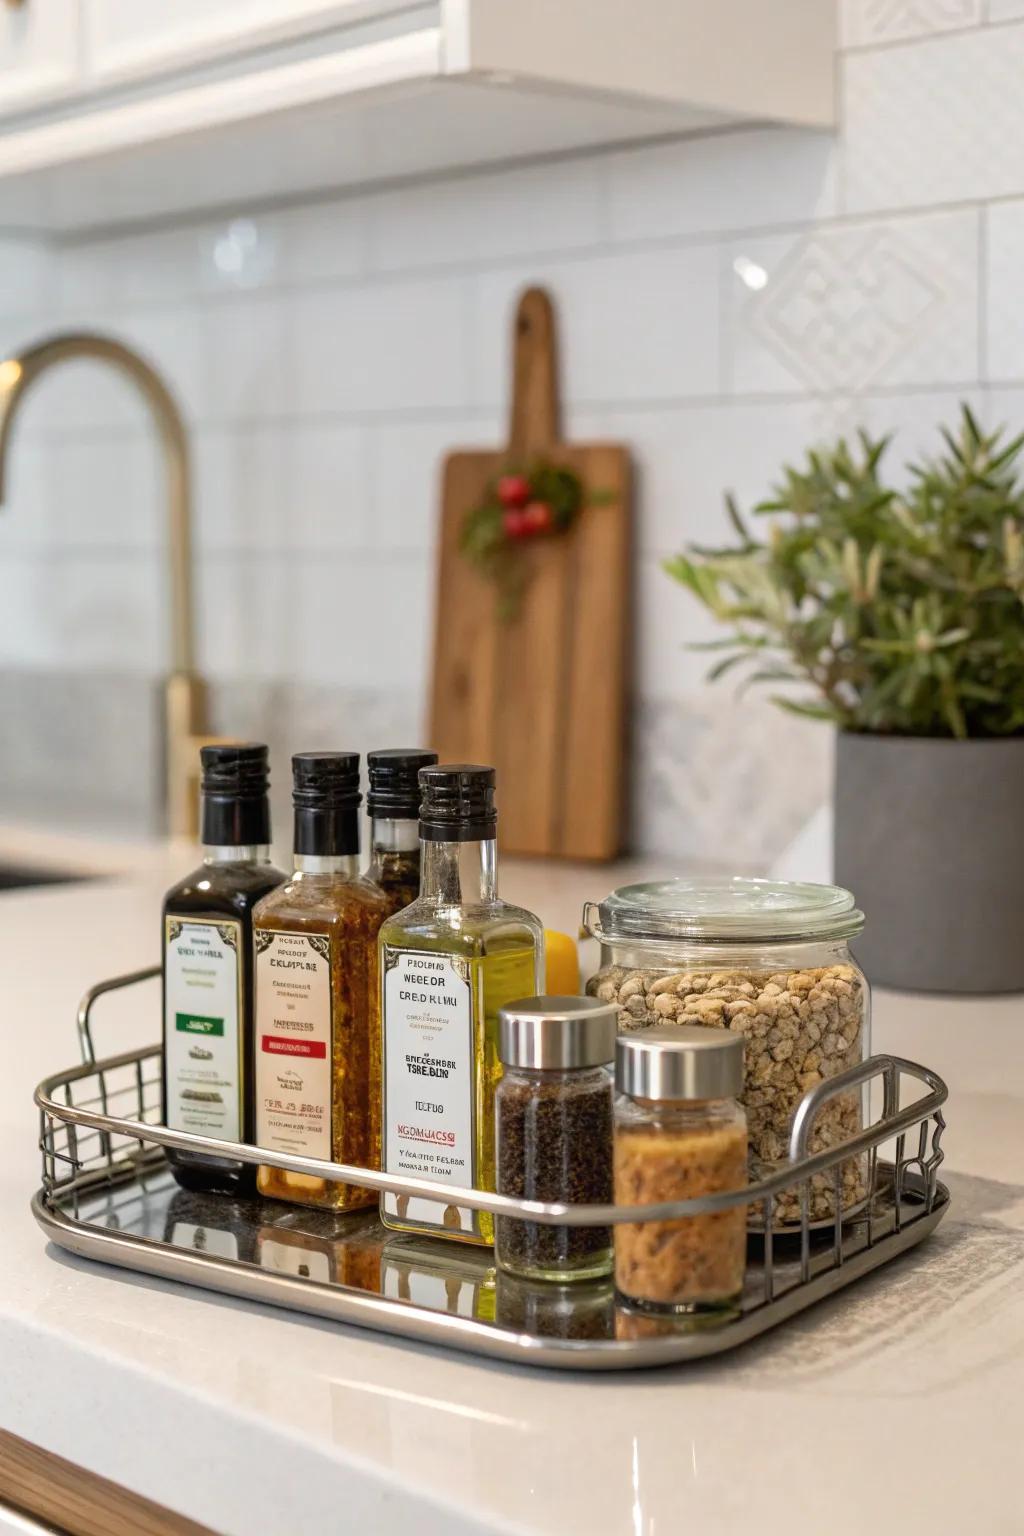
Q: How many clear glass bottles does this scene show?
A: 4